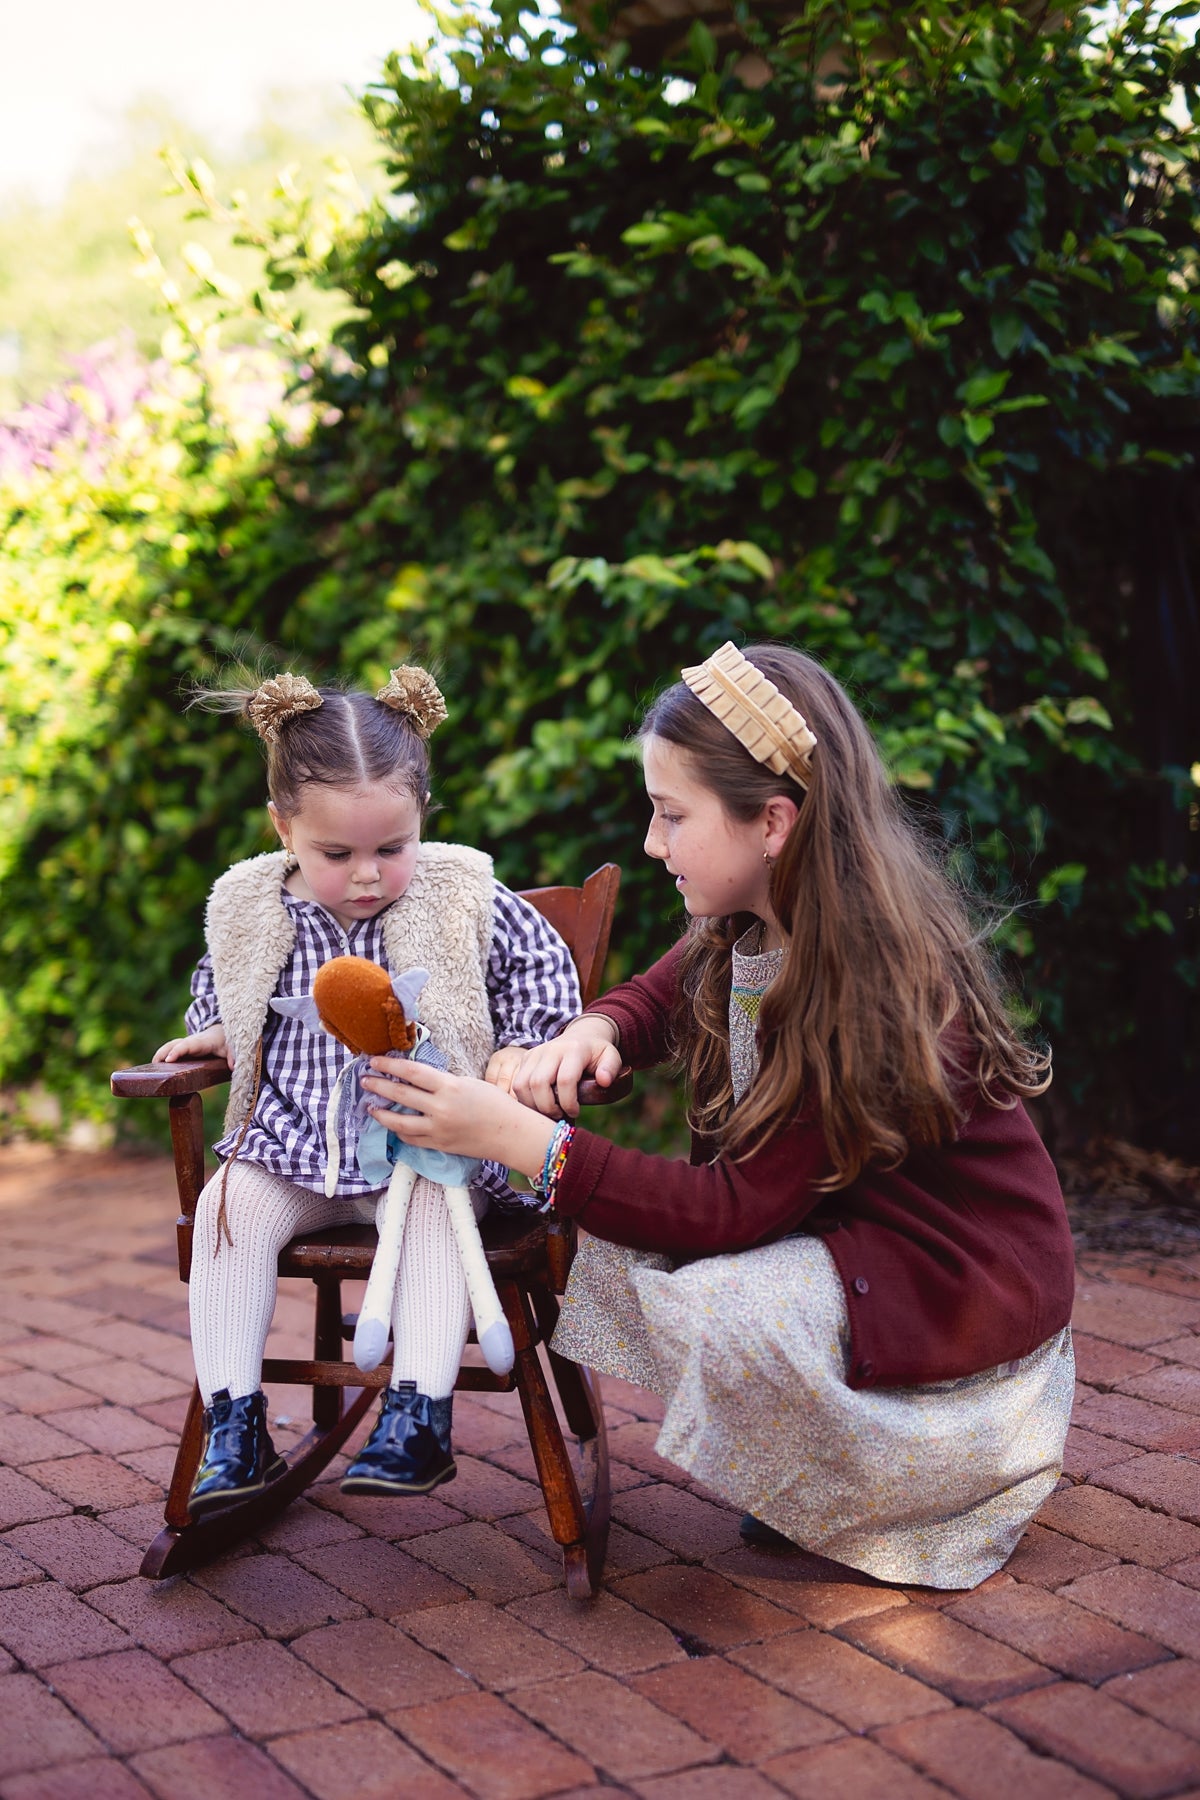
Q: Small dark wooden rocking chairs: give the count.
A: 1